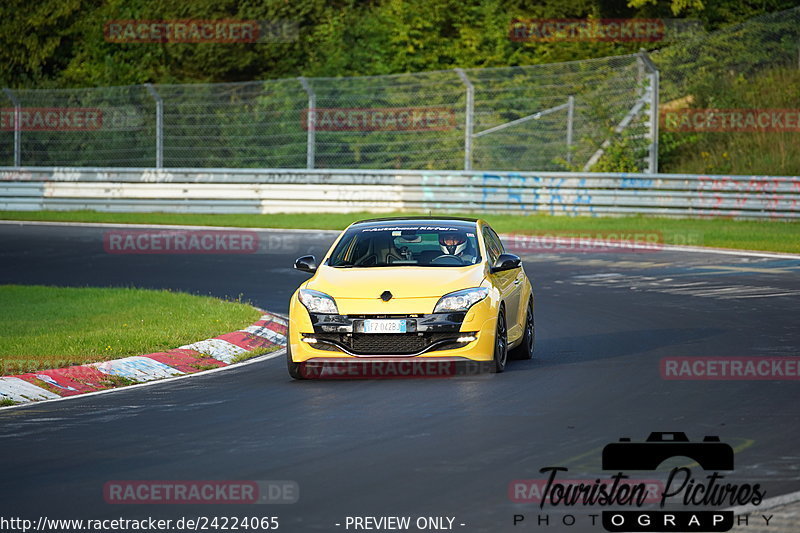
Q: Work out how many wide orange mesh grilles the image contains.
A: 0